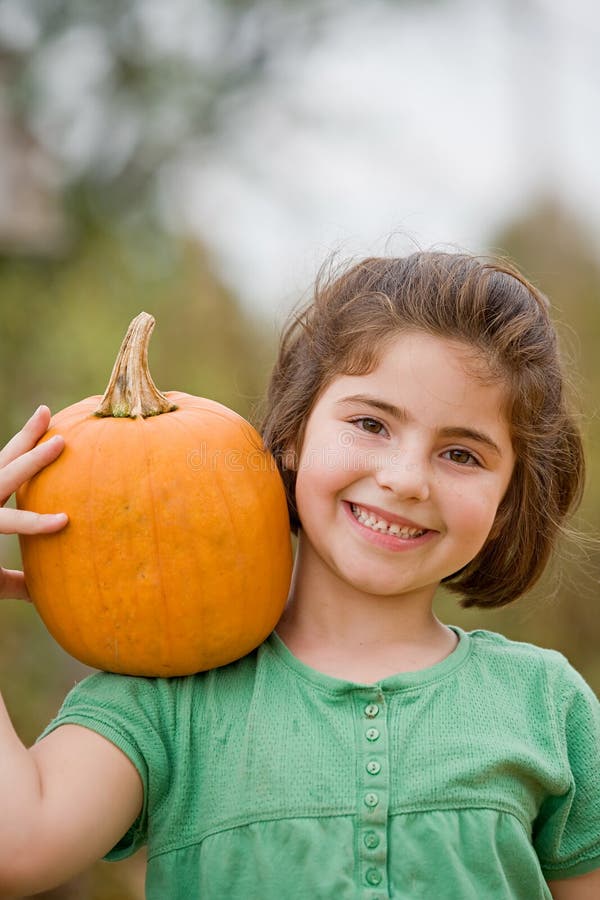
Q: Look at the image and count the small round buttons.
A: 6